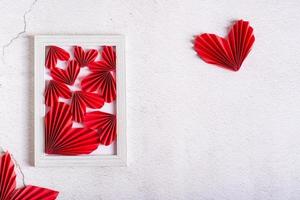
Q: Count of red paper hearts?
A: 11